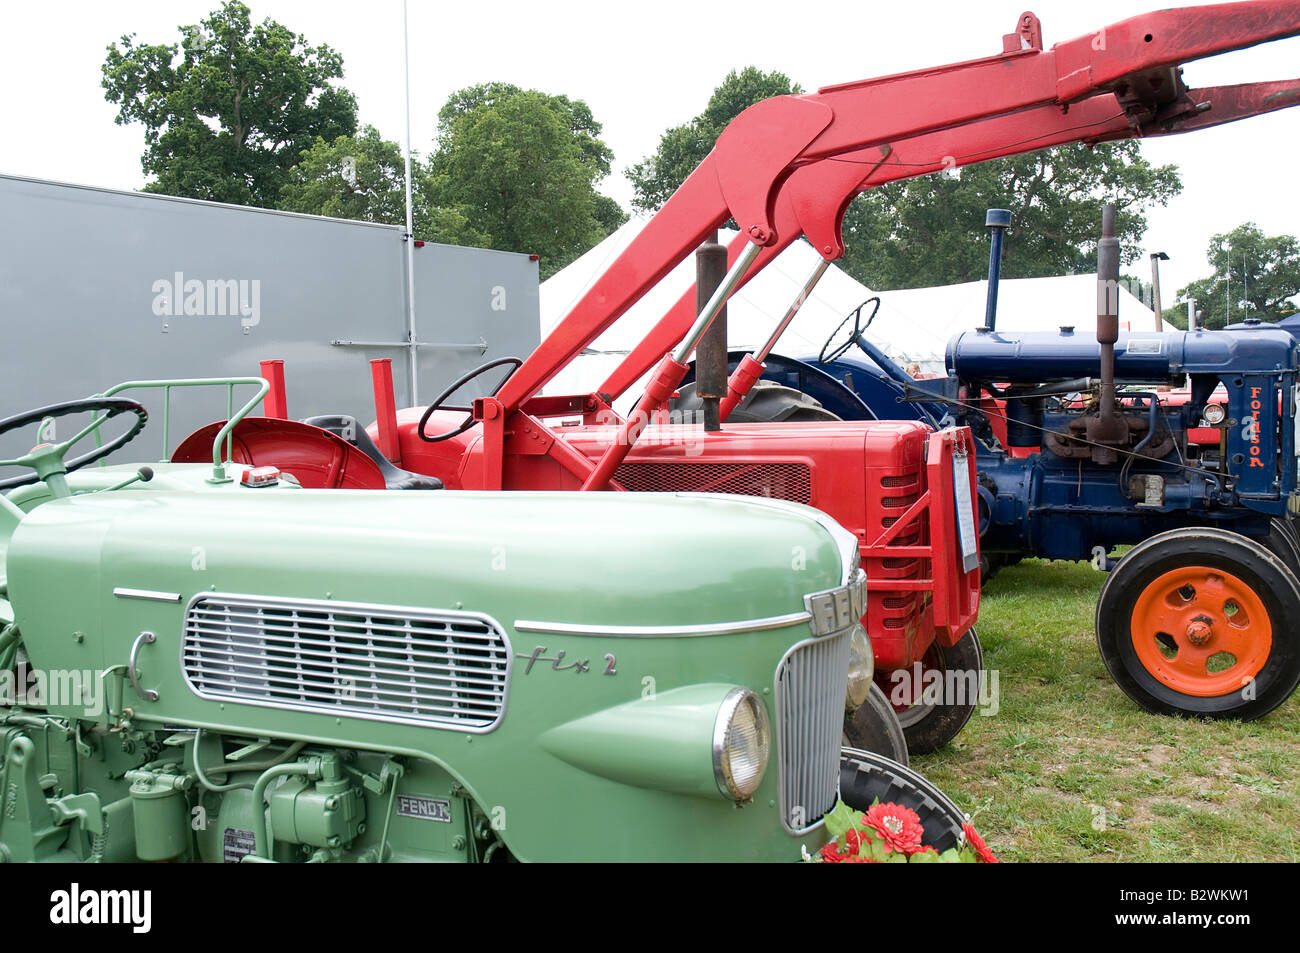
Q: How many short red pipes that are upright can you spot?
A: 2